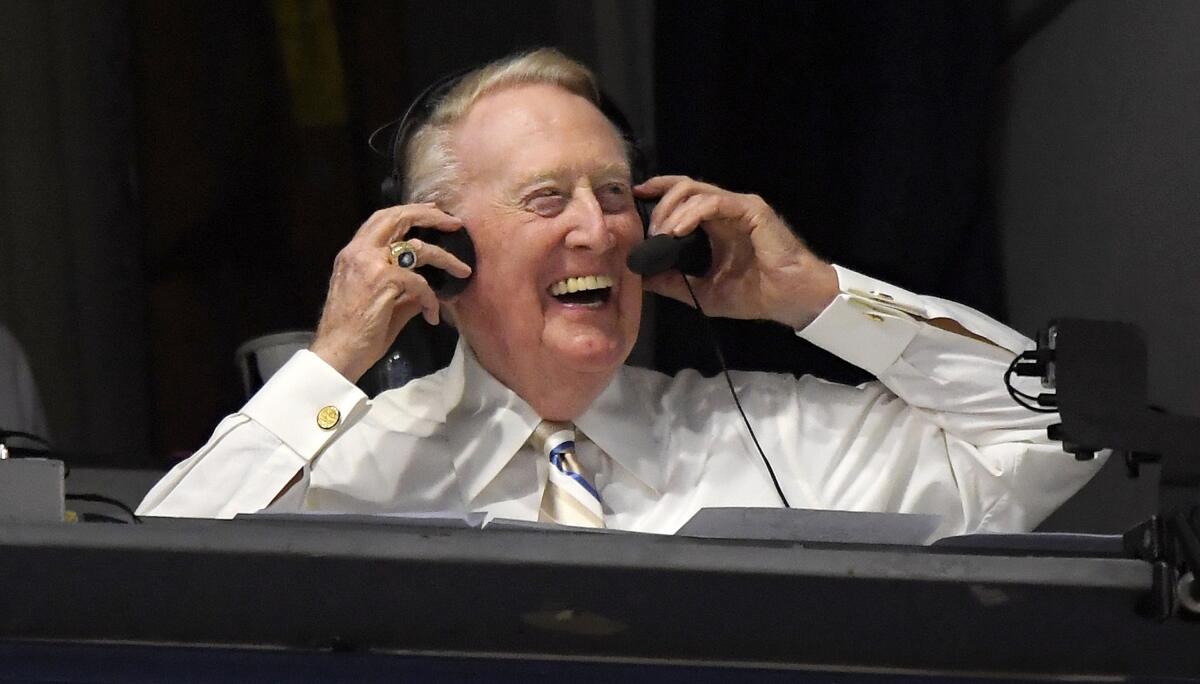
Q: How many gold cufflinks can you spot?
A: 2